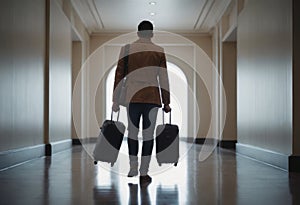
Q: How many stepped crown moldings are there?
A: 2